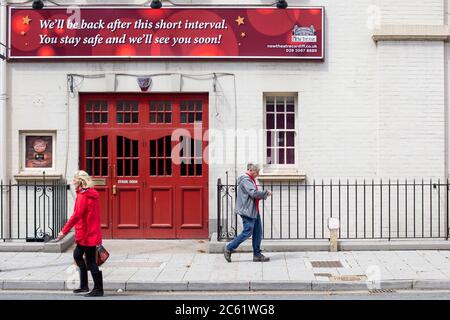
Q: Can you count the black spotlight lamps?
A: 3